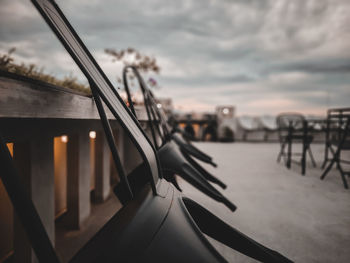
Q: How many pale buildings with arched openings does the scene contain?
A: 1